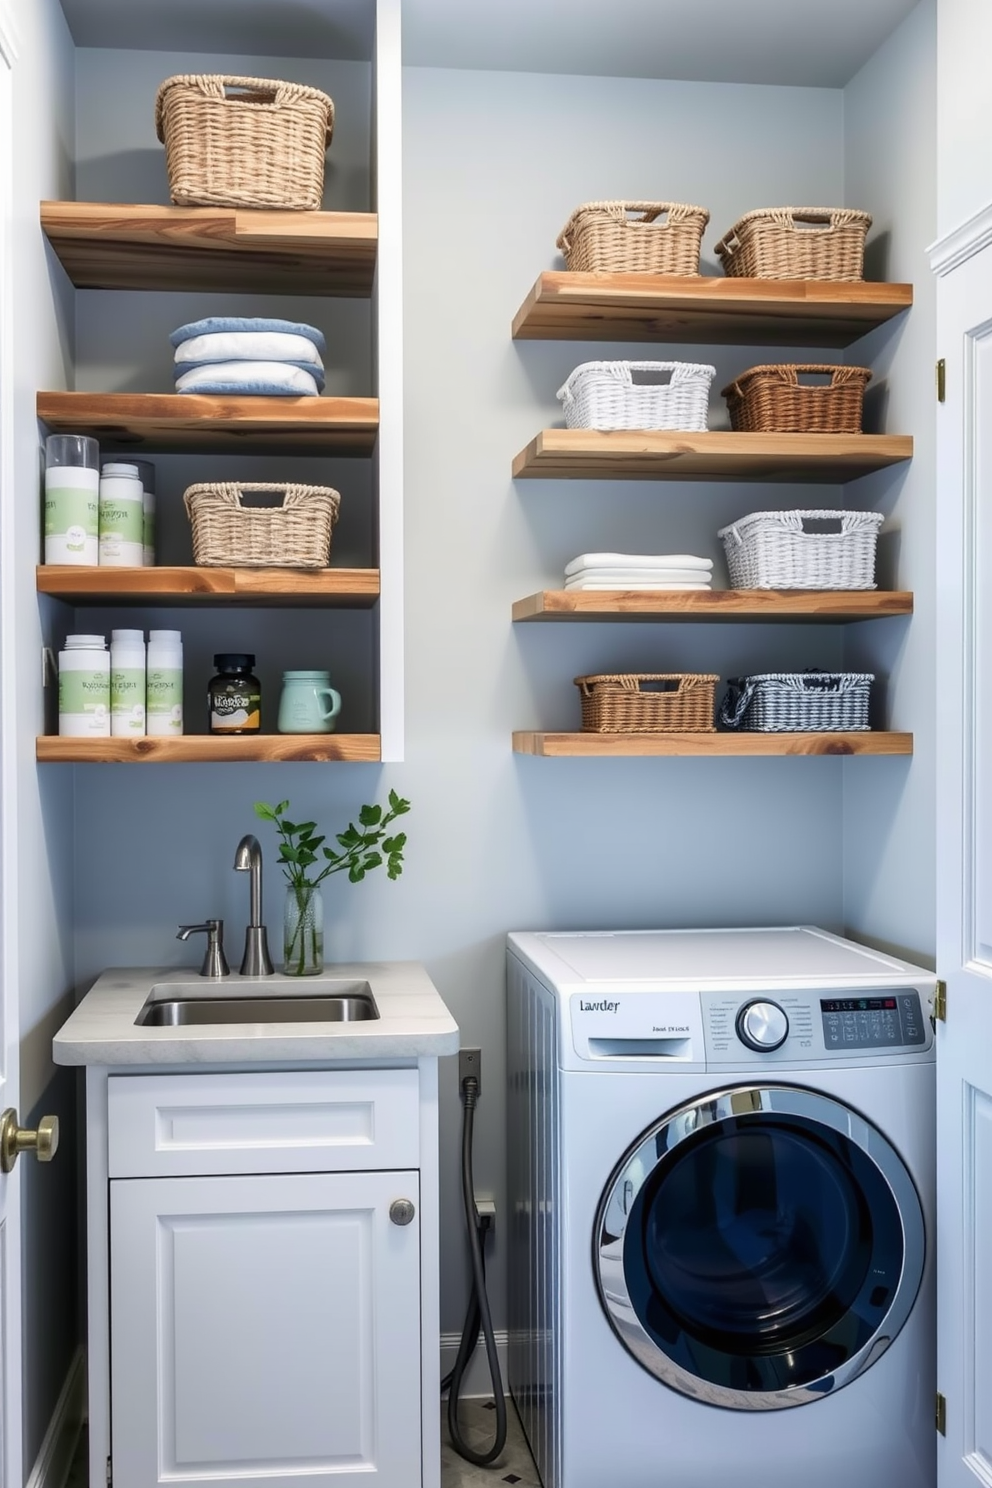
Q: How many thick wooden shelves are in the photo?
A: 8